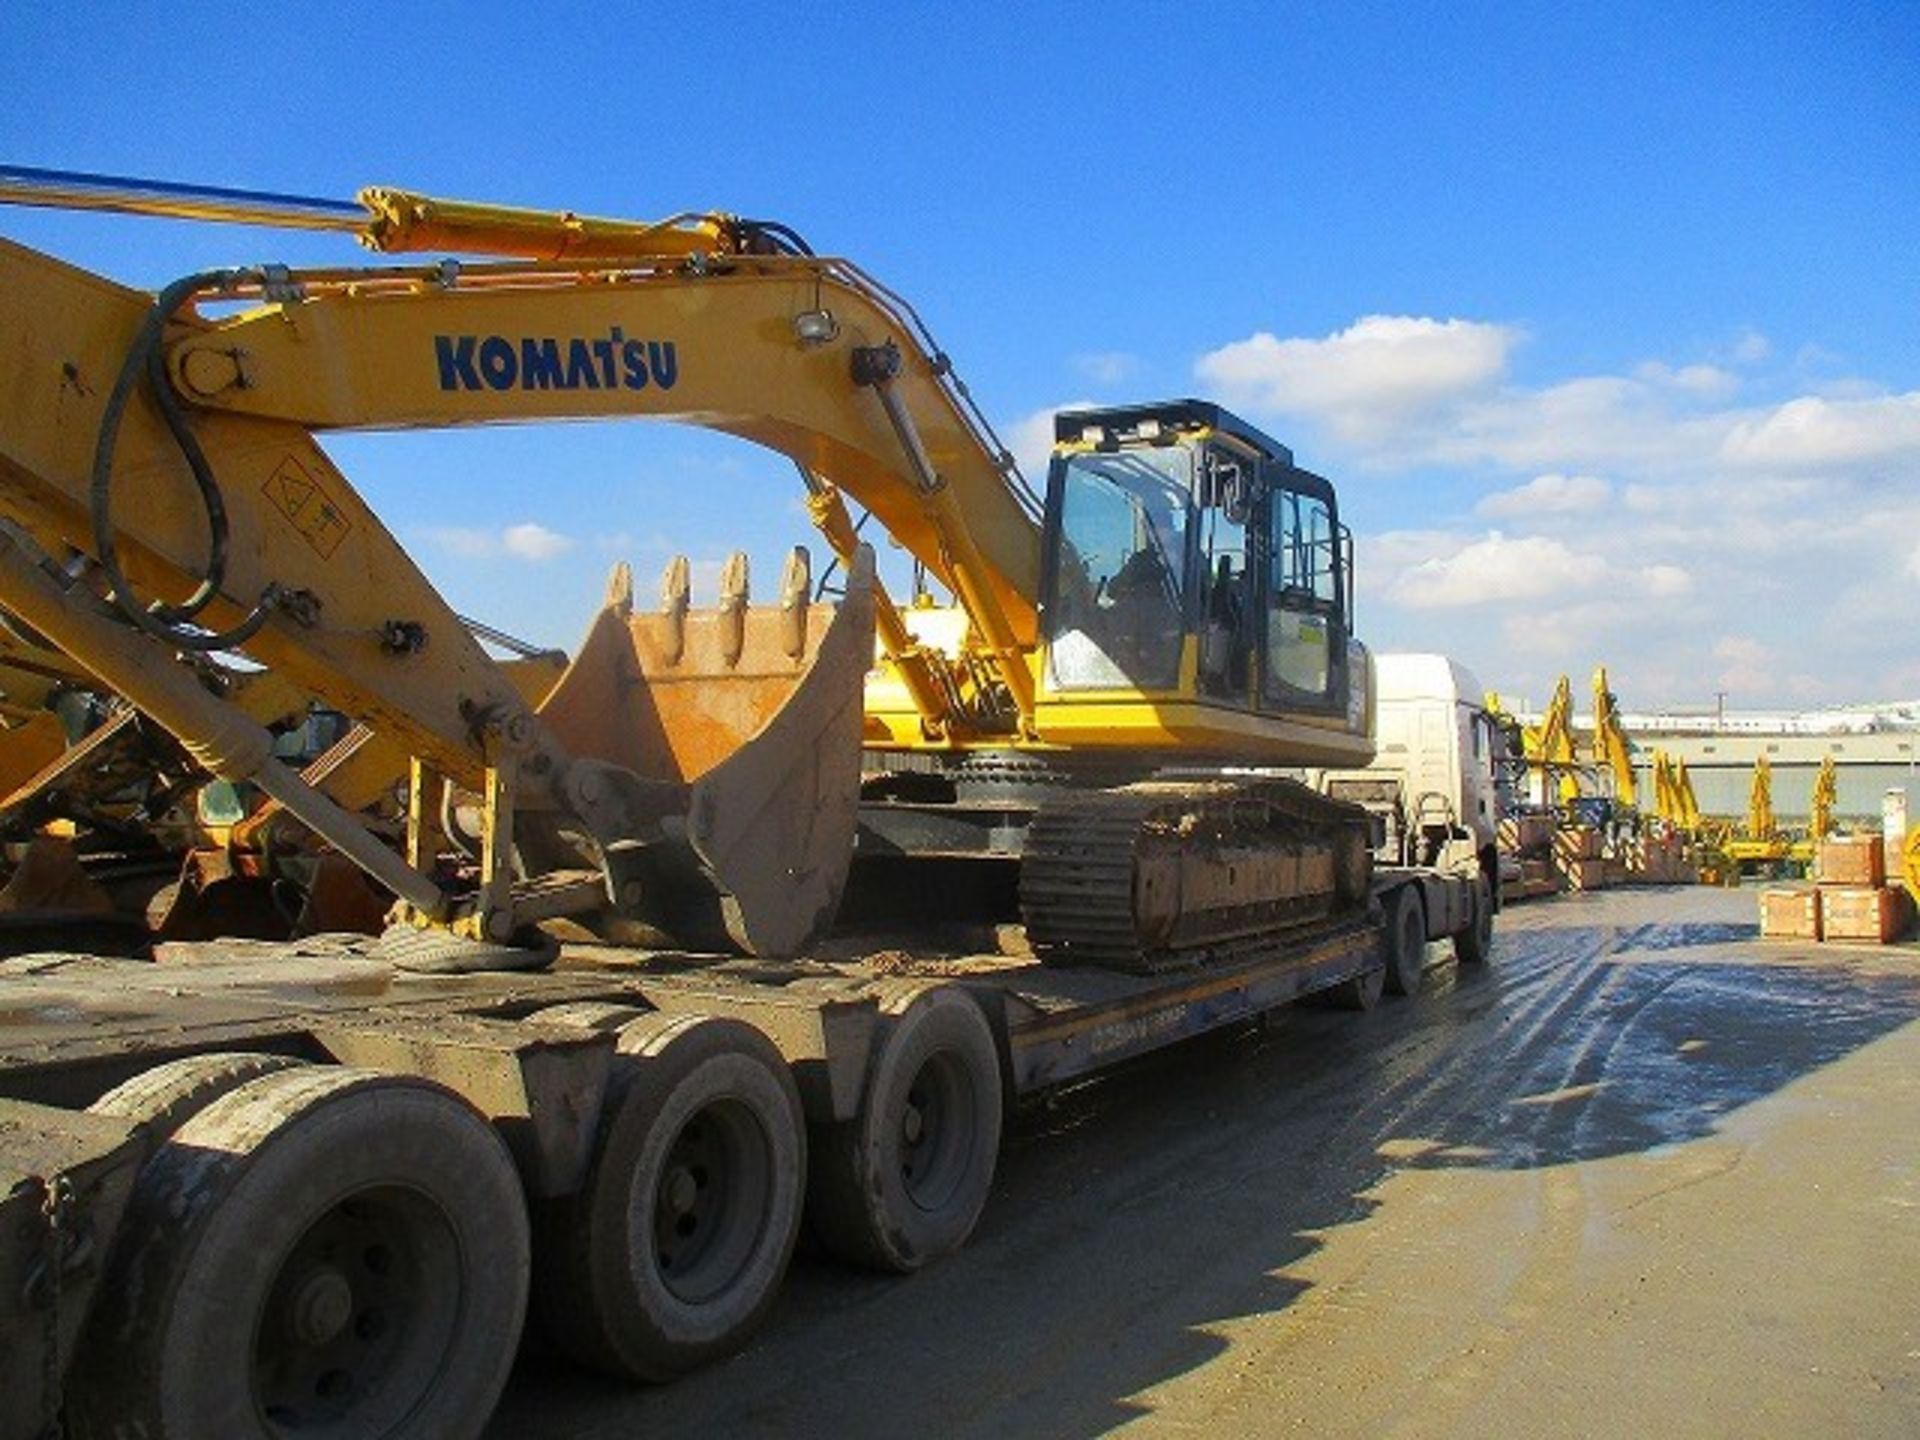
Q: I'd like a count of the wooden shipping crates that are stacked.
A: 3